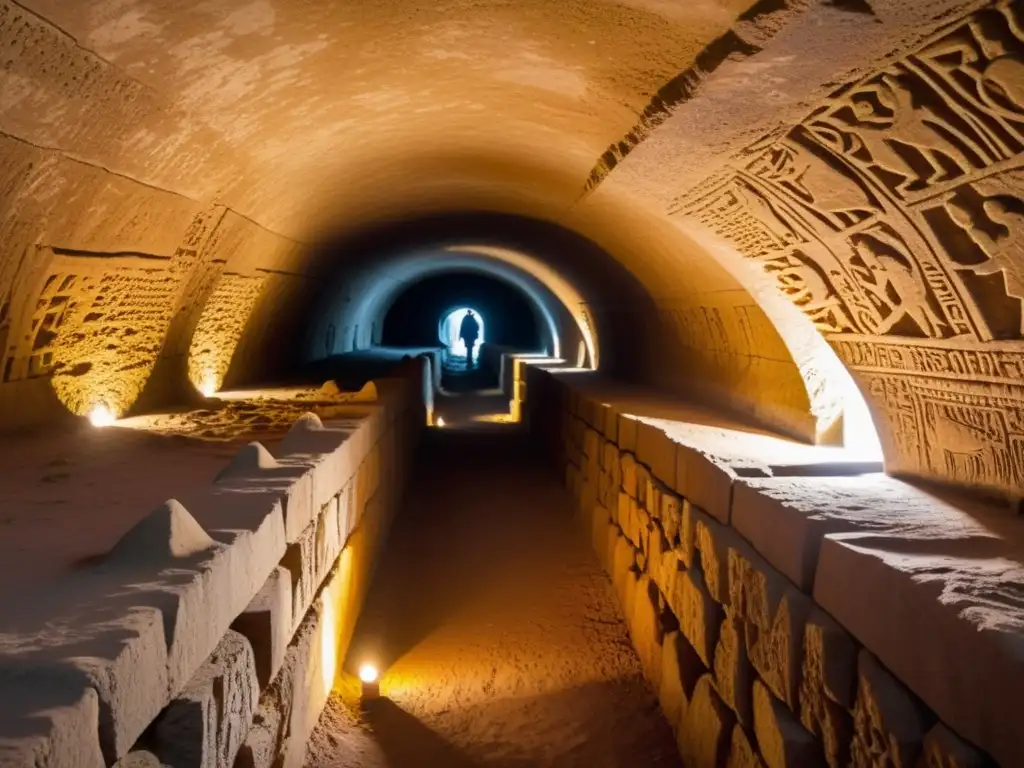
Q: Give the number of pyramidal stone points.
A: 5